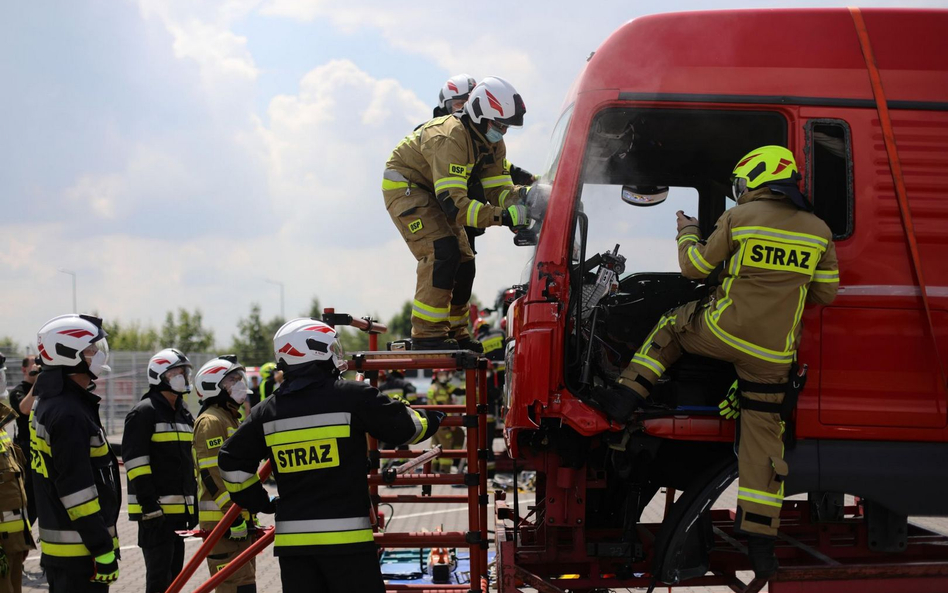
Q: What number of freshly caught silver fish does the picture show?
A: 0